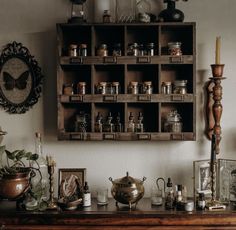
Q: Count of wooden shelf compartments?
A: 12